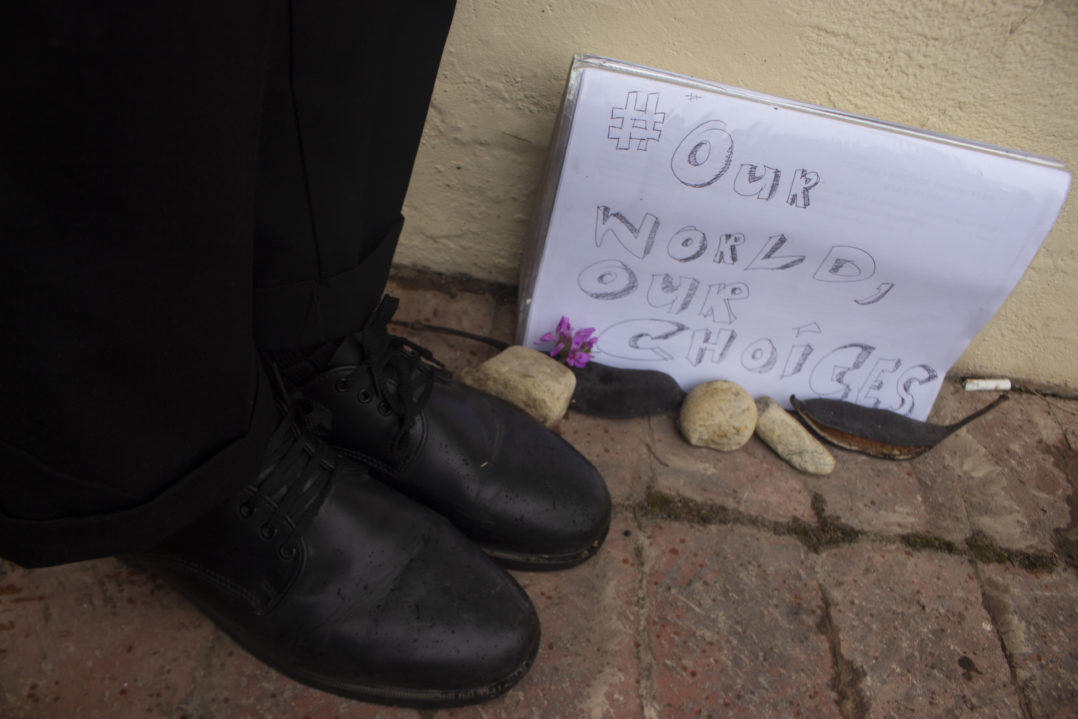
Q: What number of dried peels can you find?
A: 2